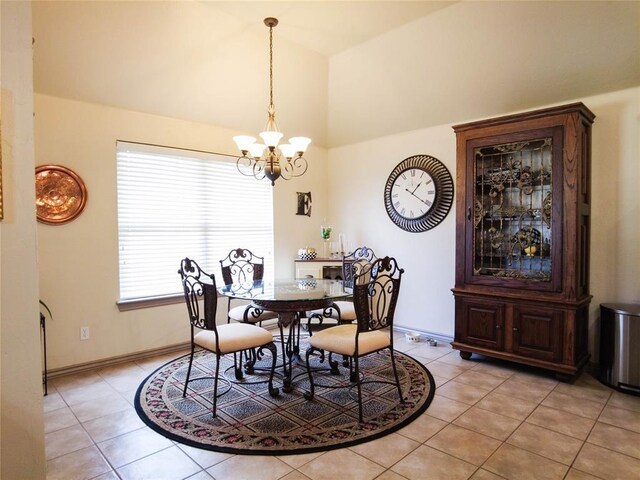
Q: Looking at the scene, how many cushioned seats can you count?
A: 4